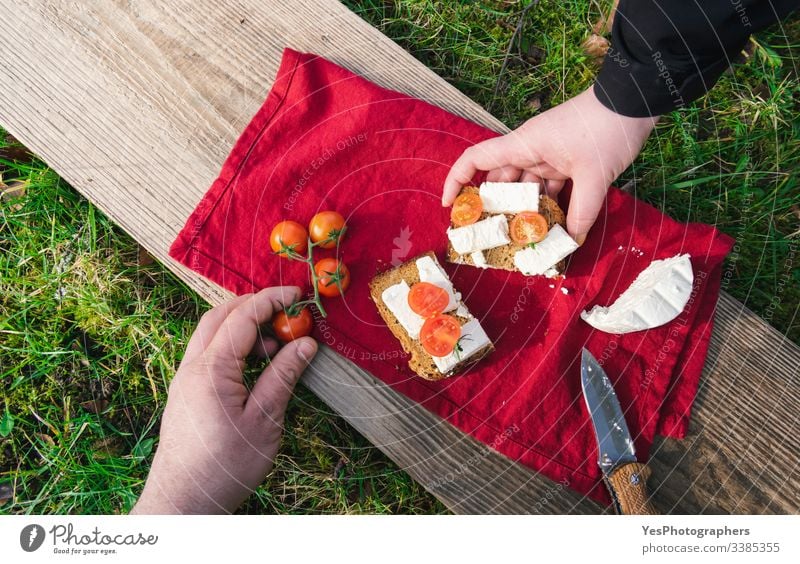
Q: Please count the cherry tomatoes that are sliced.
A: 4